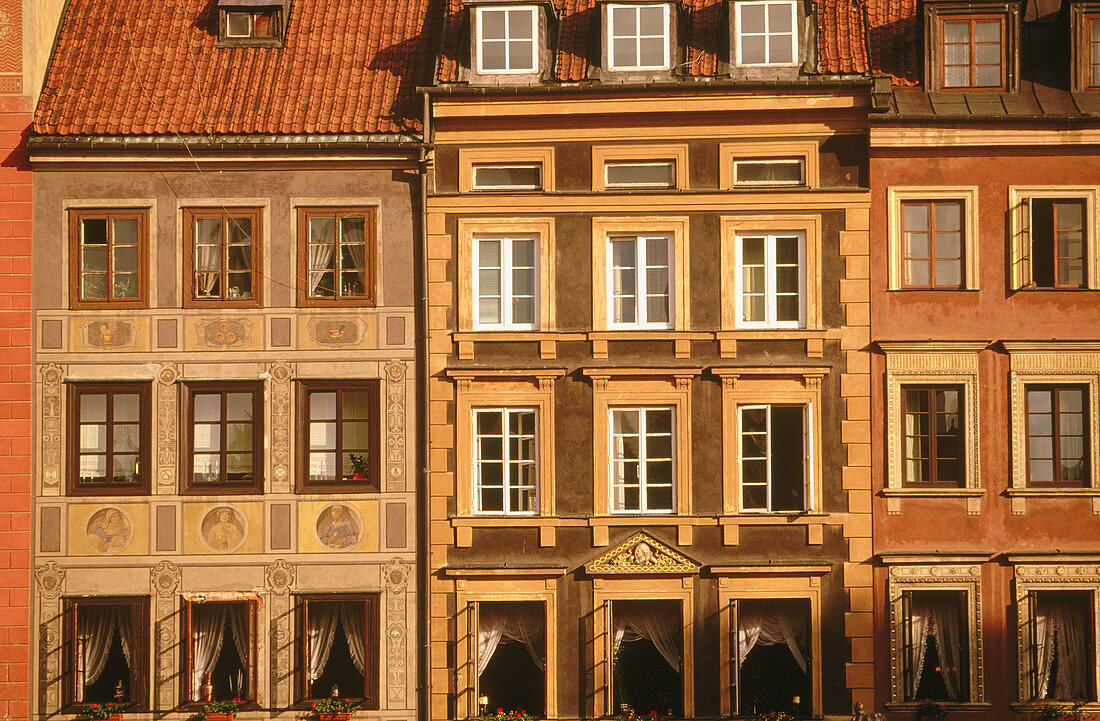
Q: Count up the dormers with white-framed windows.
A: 3